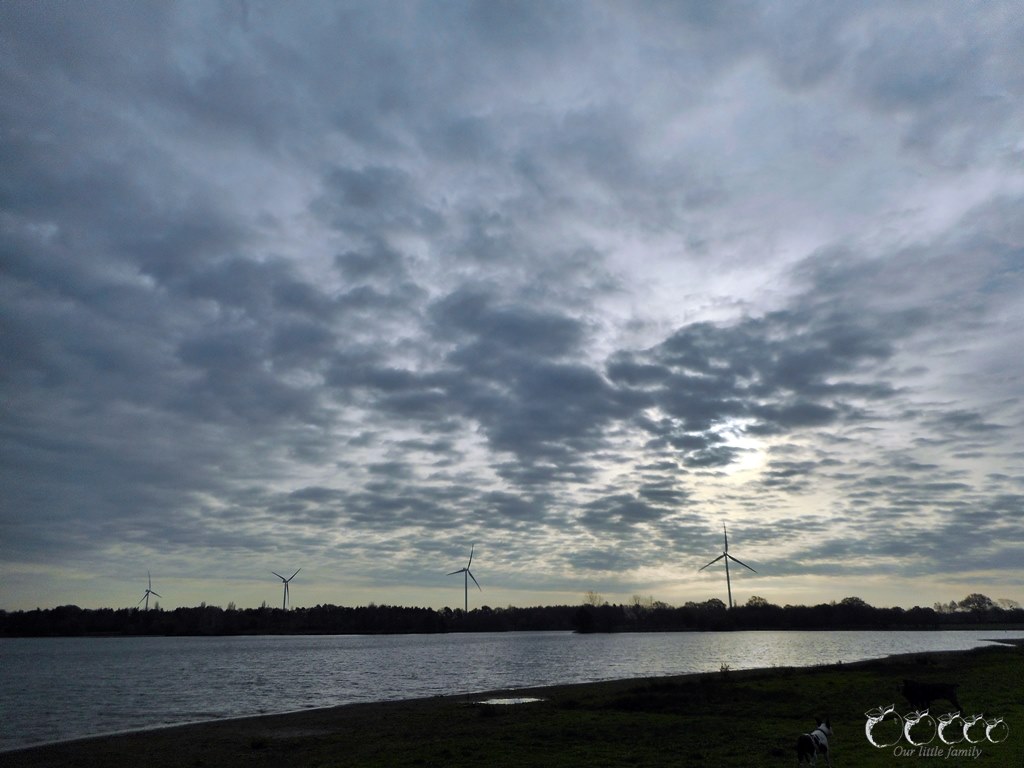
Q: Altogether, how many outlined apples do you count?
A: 5